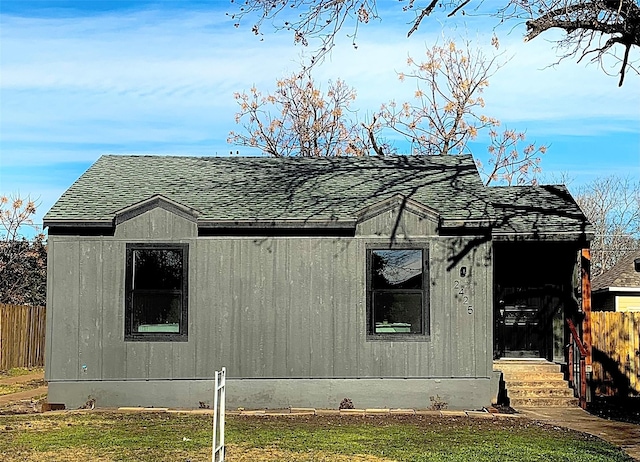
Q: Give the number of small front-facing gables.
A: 2